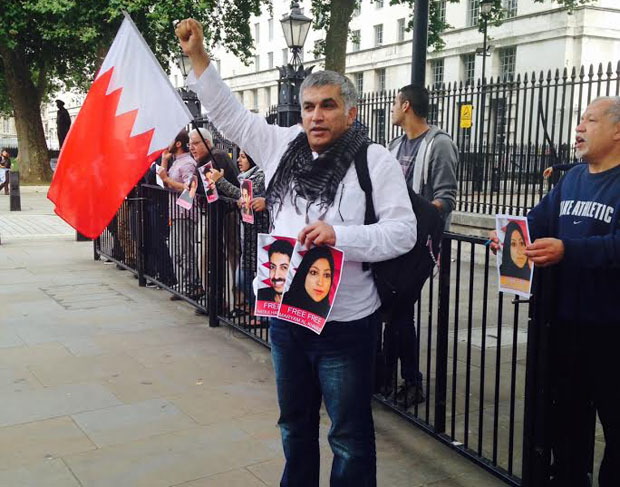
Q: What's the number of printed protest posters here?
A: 6